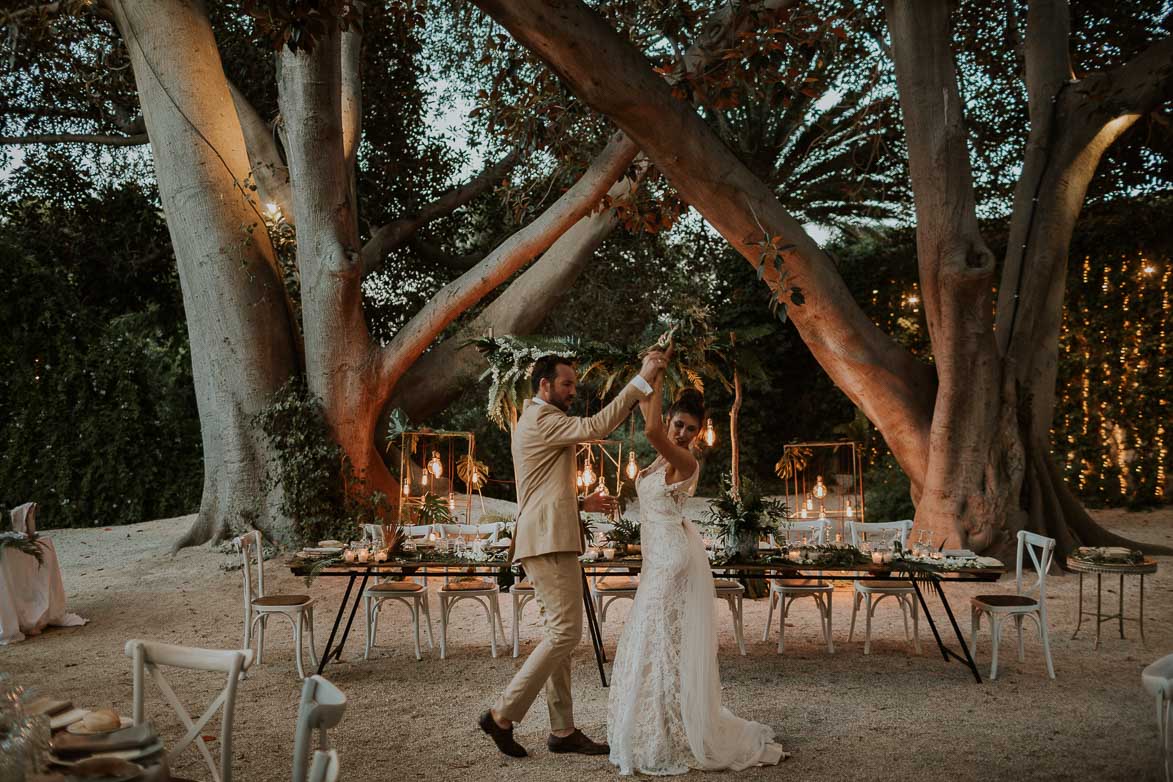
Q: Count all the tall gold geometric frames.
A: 3